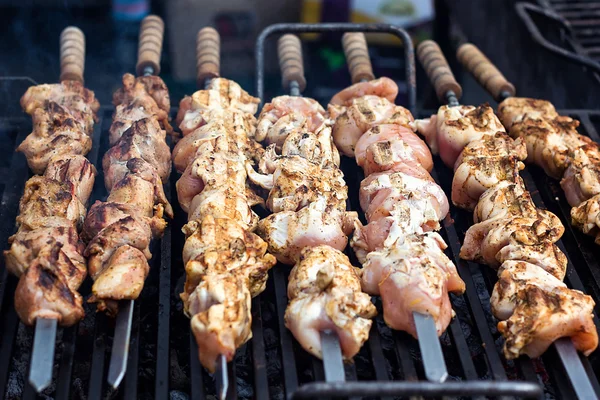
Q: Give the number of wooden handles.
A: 7